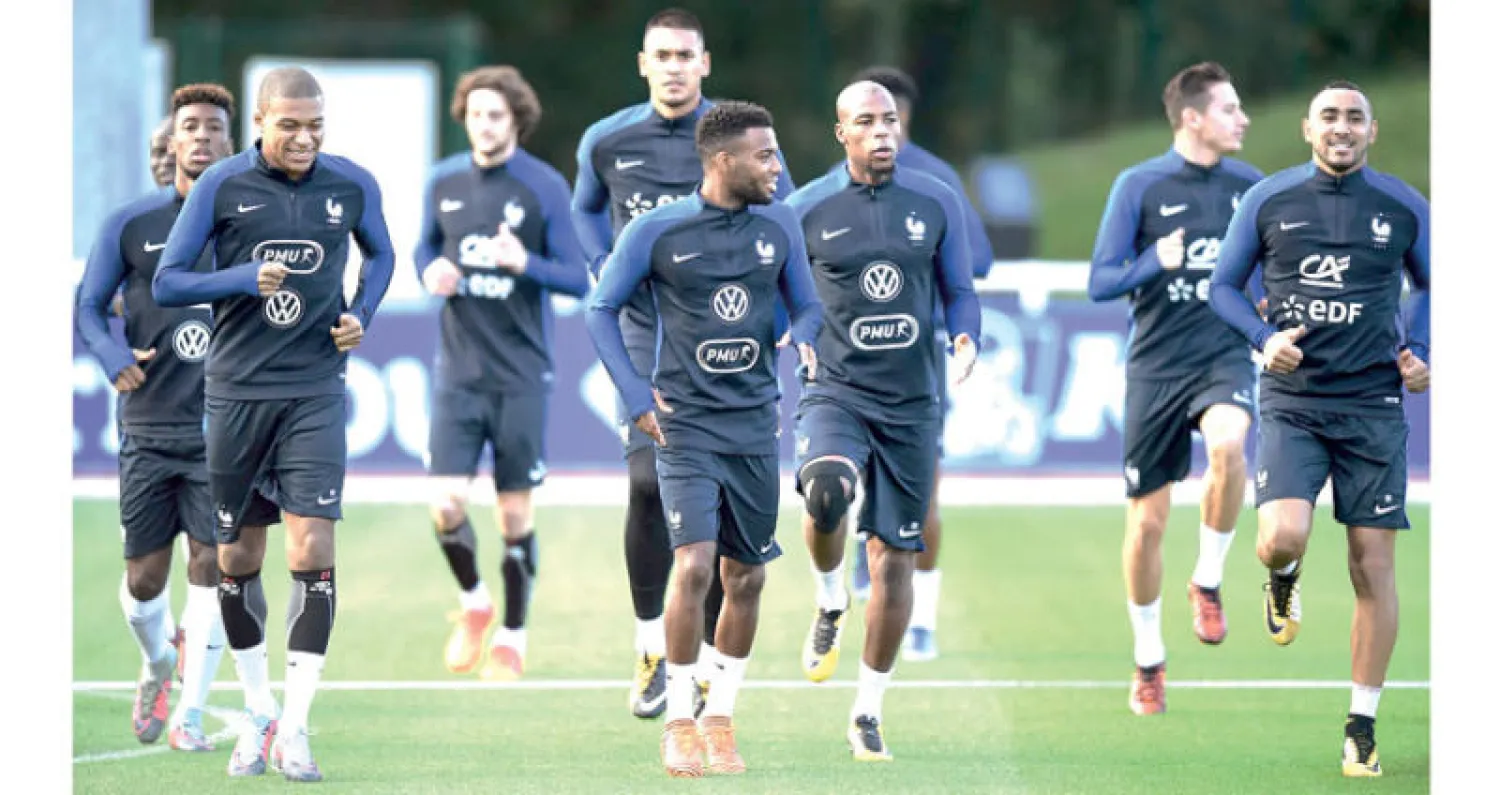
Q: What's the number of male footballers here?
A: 10